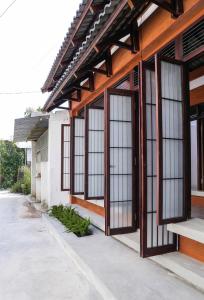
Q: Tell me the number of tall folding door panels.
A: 6